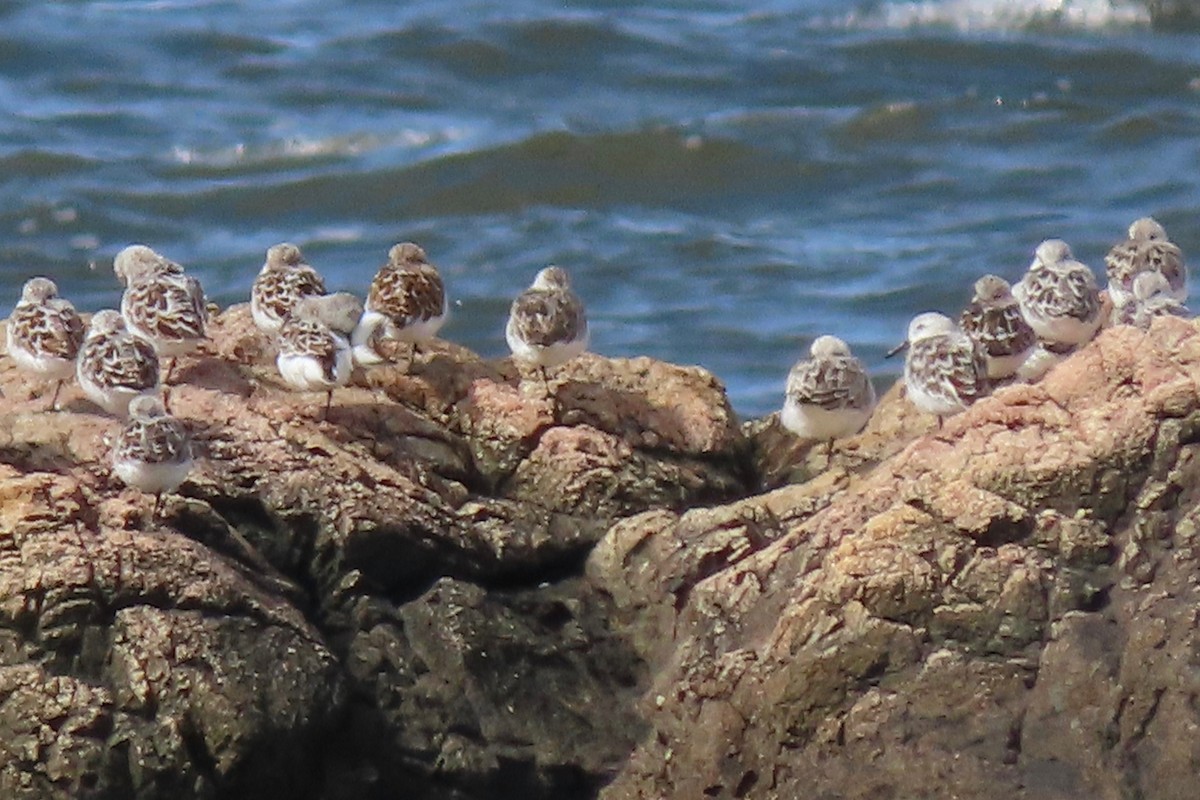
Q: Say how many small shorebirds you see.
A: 14